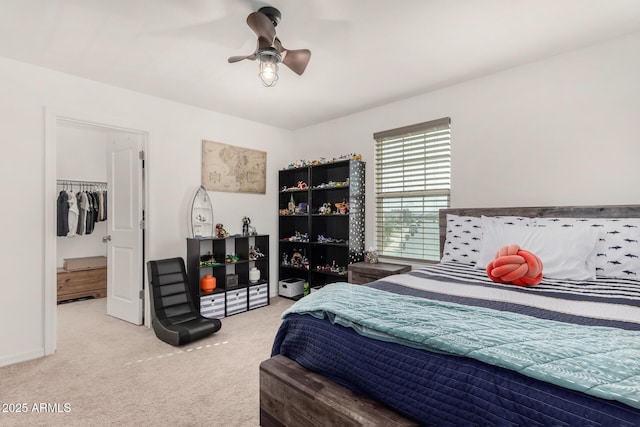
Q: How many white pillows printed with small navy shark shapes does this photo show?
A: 2